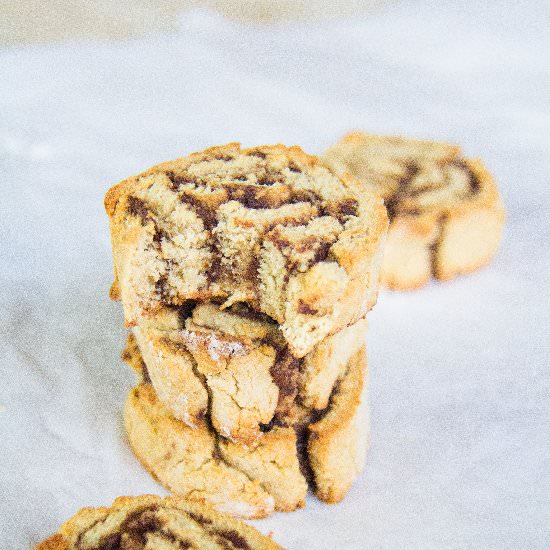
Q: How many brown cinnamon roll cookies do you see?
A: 5